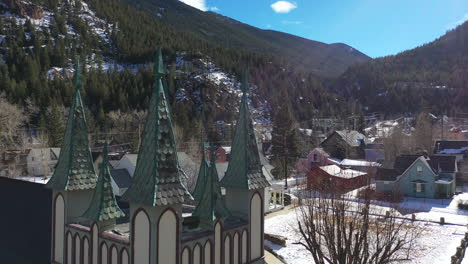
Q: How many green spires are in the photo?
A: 6